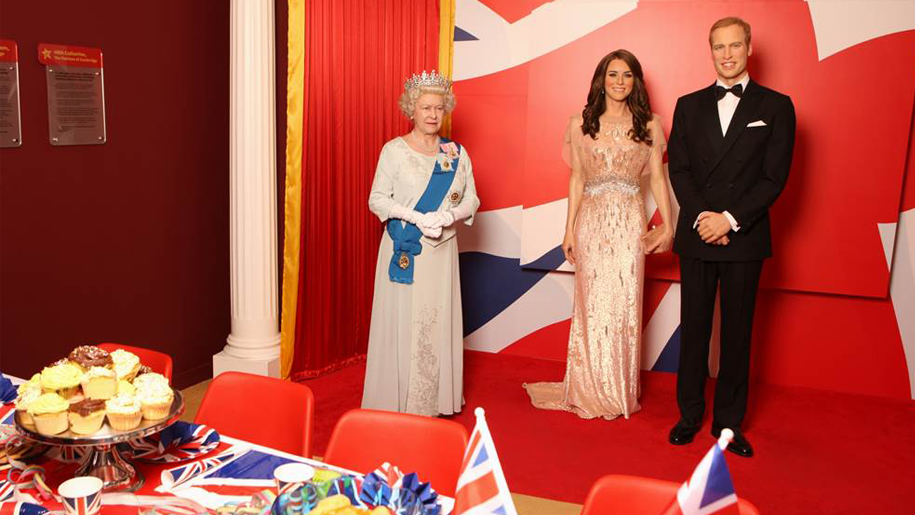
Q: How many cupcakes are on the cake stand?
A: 13